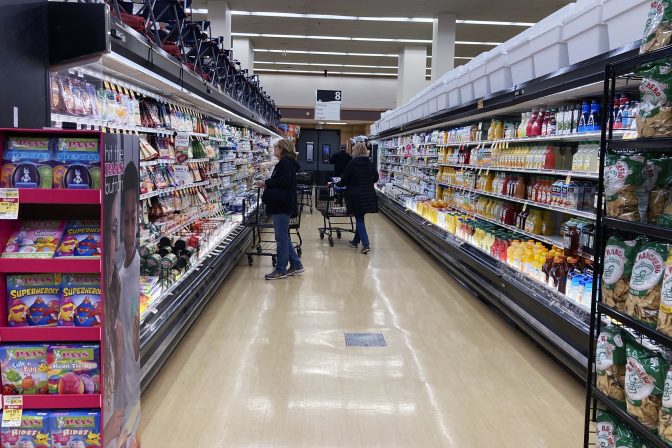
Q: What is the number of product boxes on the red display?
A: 10